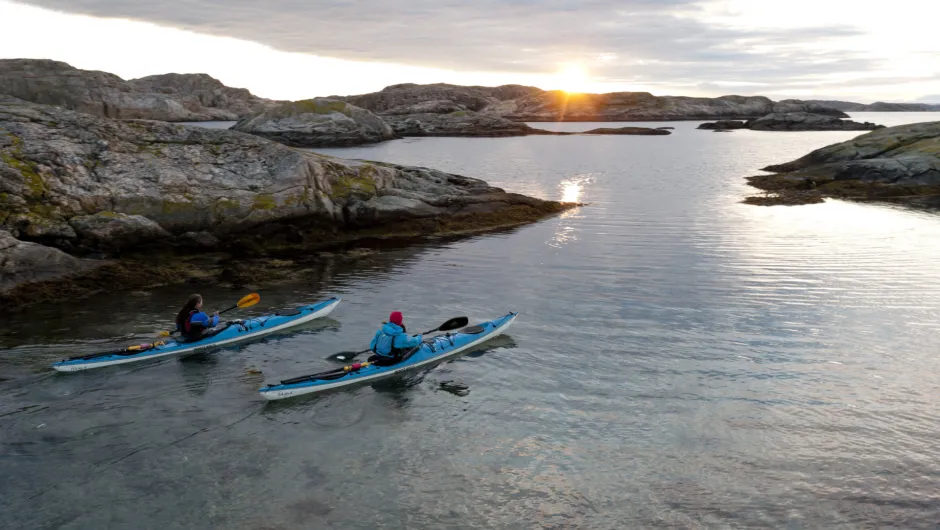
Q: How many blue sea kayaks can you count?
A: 2